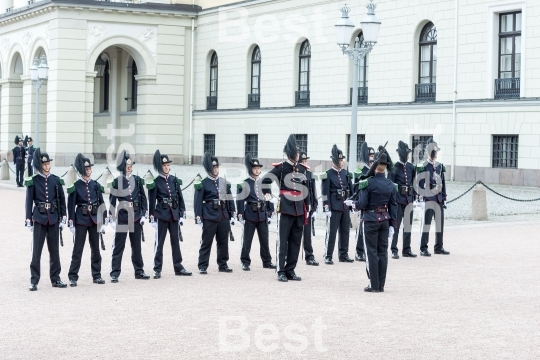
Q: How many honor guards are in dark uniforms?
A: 15